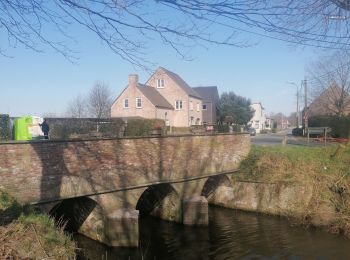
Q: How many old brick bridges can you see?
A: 1